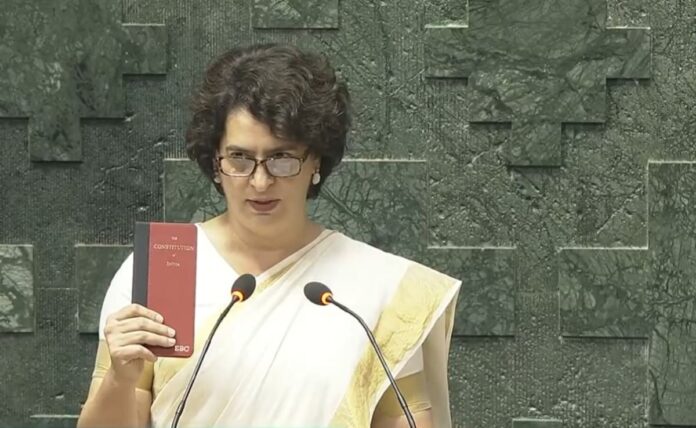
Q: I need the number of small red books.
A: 1